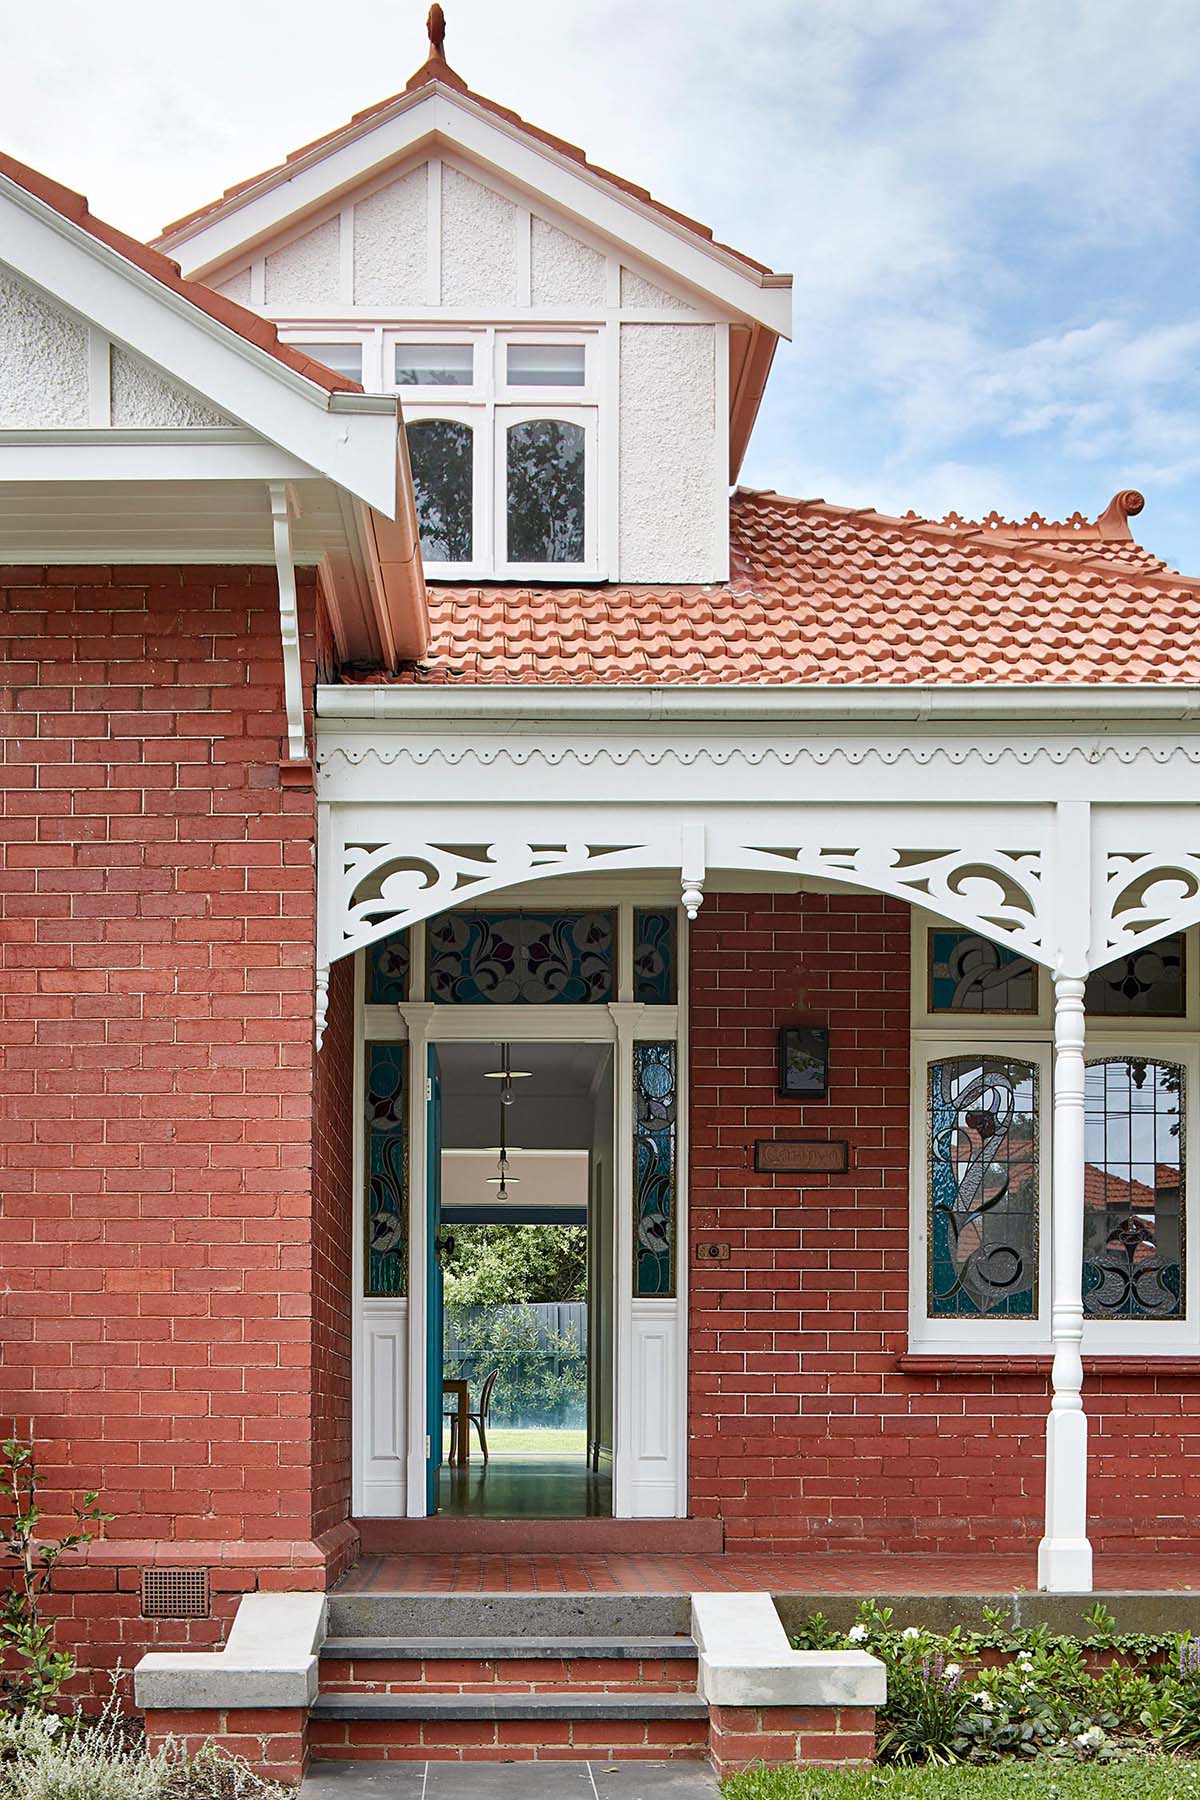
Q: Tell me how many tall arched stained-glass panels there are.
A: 2